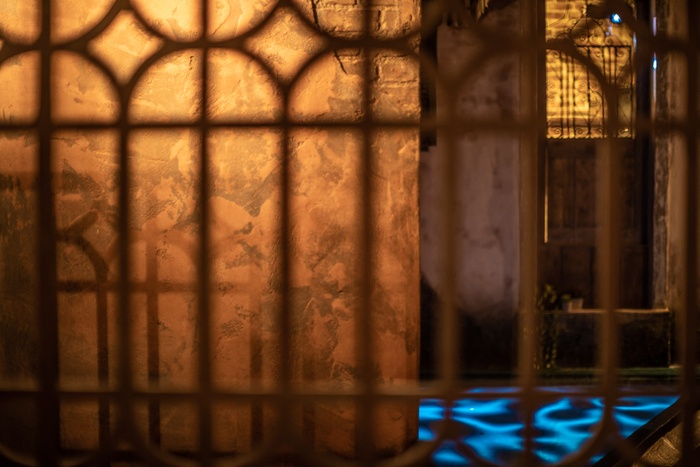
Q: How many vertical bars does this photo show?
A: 9